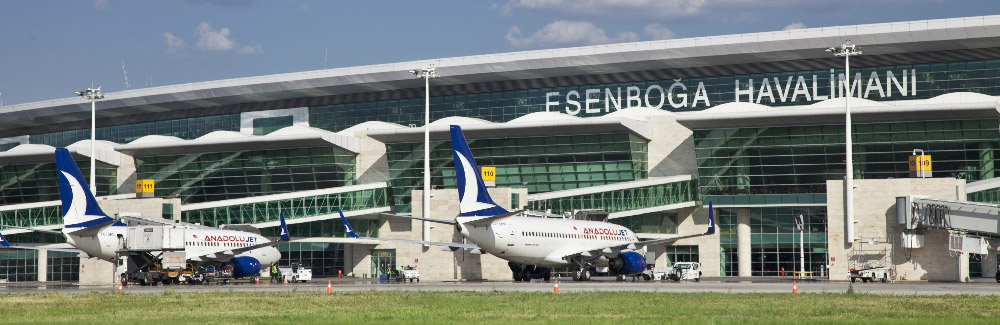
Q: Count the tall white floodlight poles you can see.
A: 3